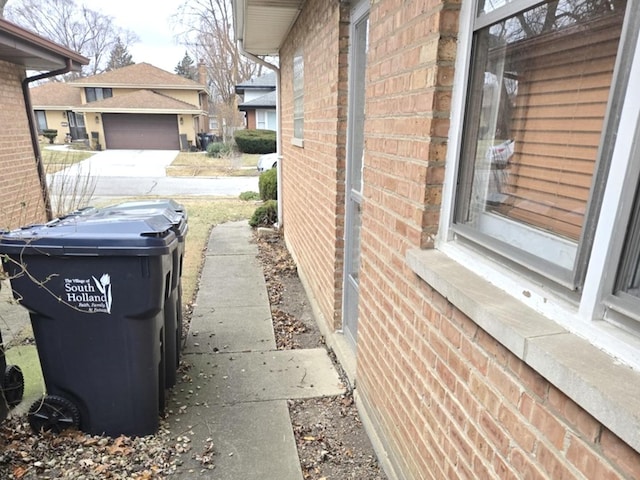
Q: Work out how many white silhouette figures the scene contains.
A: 1